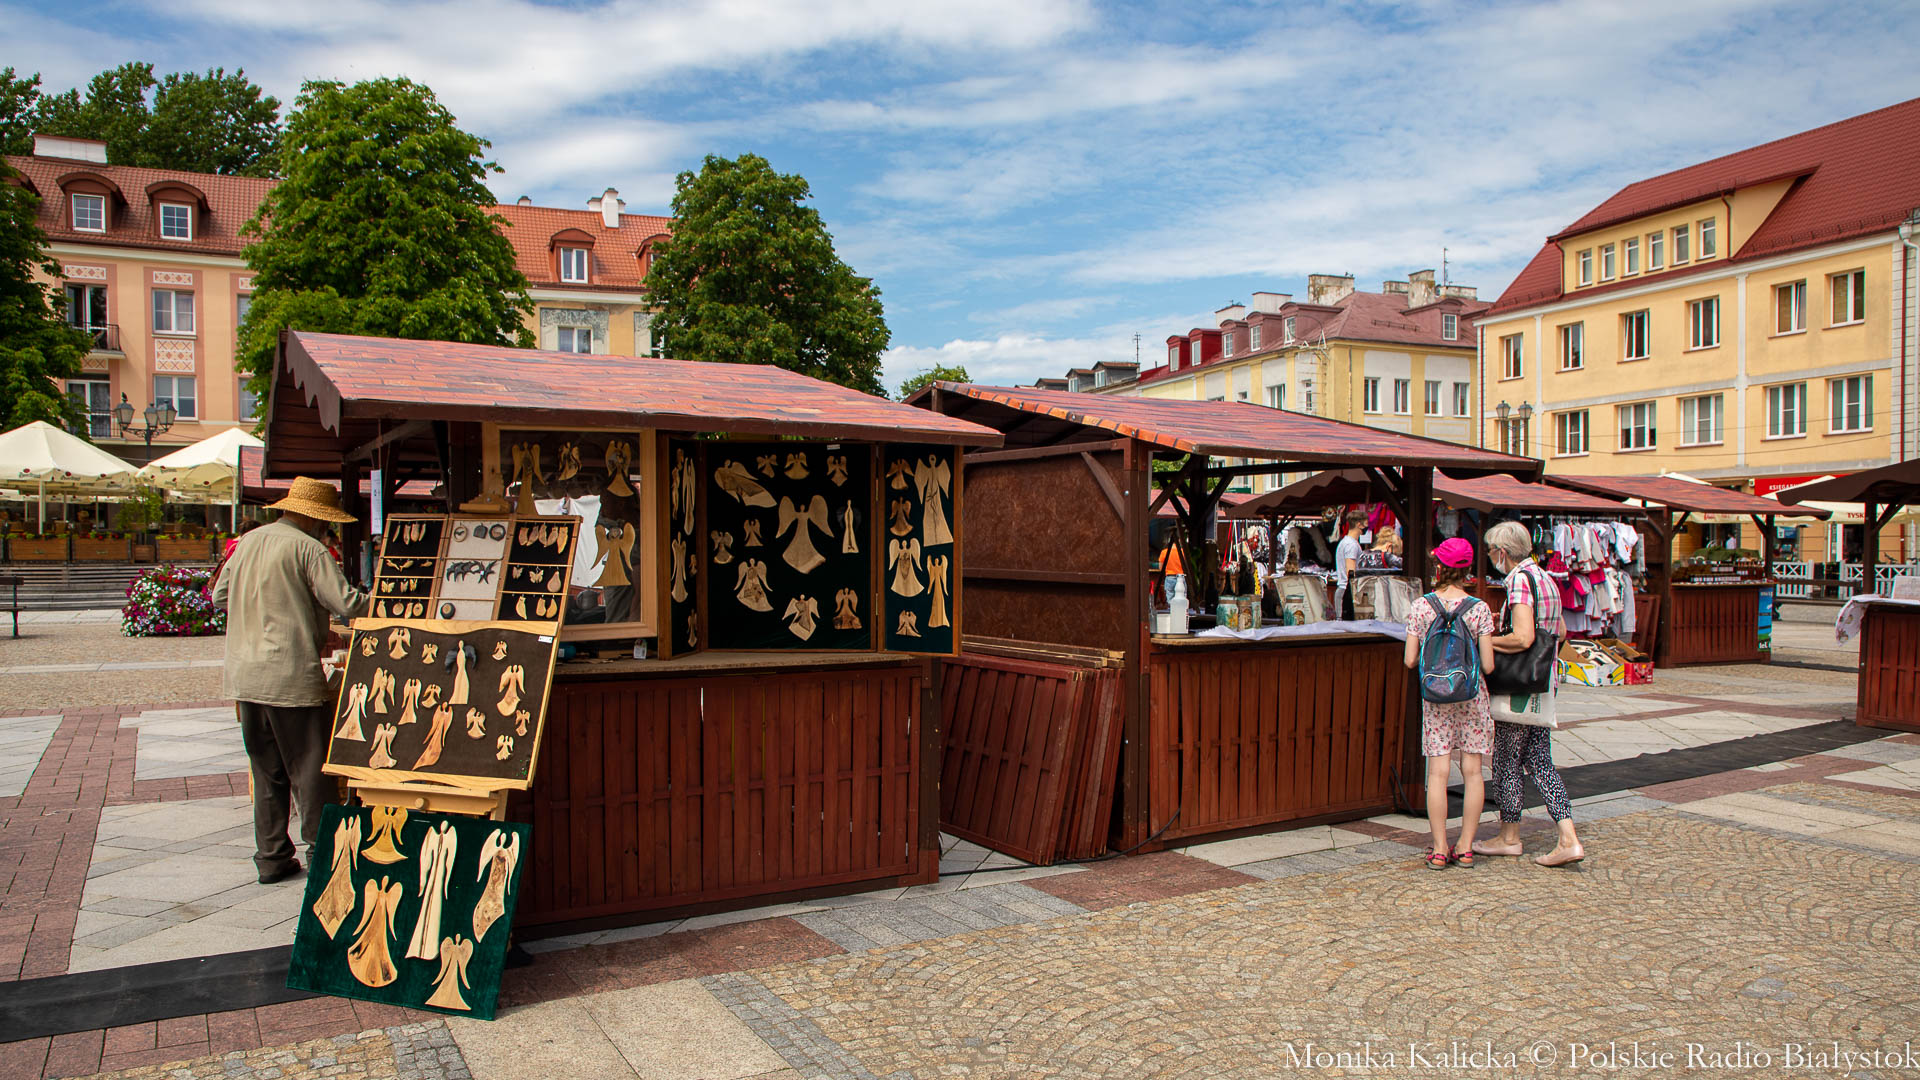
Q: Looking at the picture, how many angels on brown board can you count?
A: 15